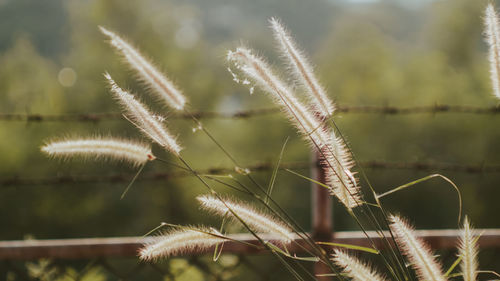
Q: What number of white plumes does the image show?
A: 12